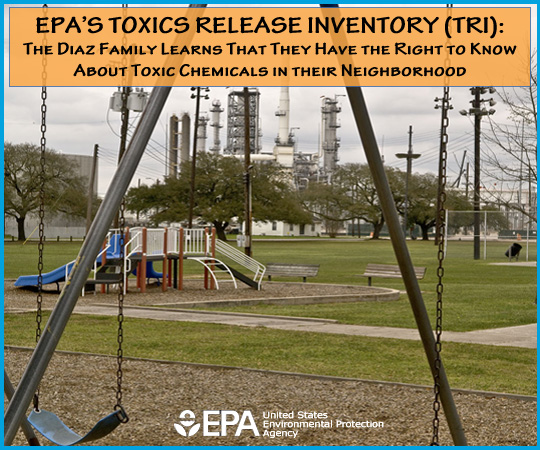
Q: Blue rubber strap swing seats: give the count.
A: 1